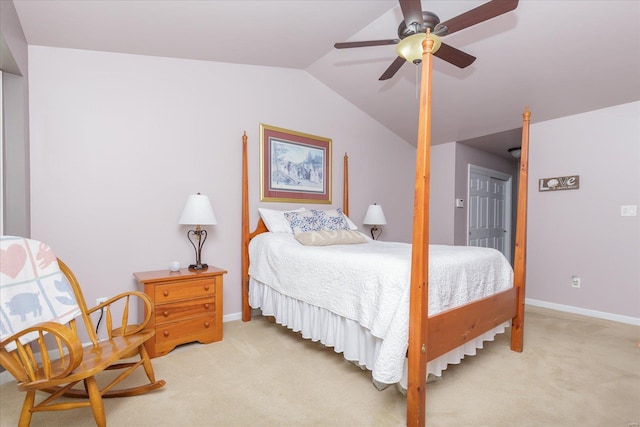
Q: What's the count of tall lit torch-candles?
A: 0